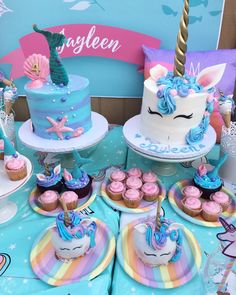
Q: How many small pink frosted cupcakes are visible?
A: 14